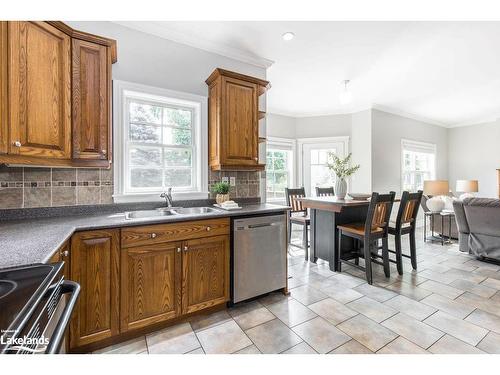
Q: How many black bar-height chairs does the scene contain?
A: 4